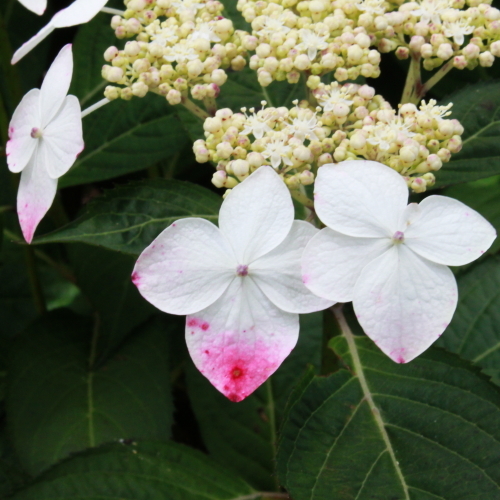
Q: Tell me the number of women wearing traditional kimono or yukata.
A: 0